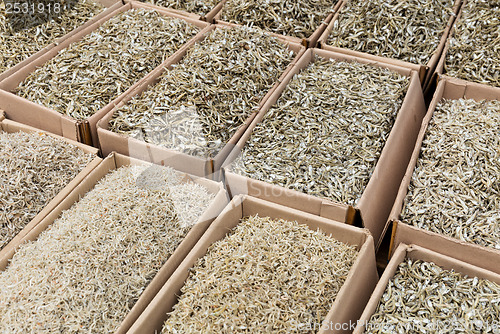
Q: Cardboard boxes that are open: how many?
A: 13